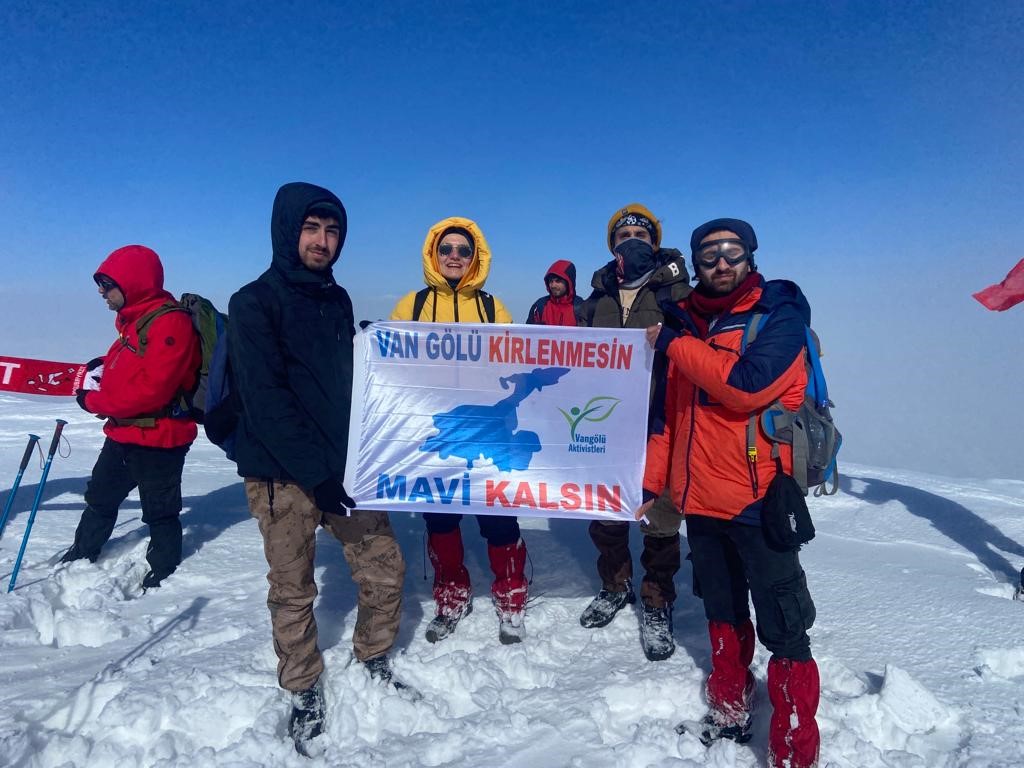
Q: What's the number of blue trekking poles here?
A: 2